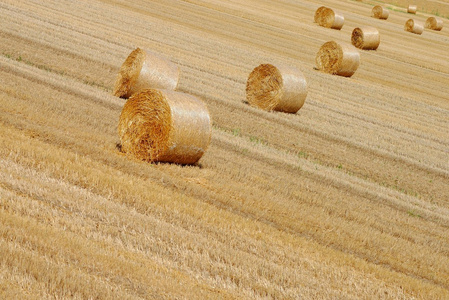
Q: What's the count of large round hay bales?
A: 10